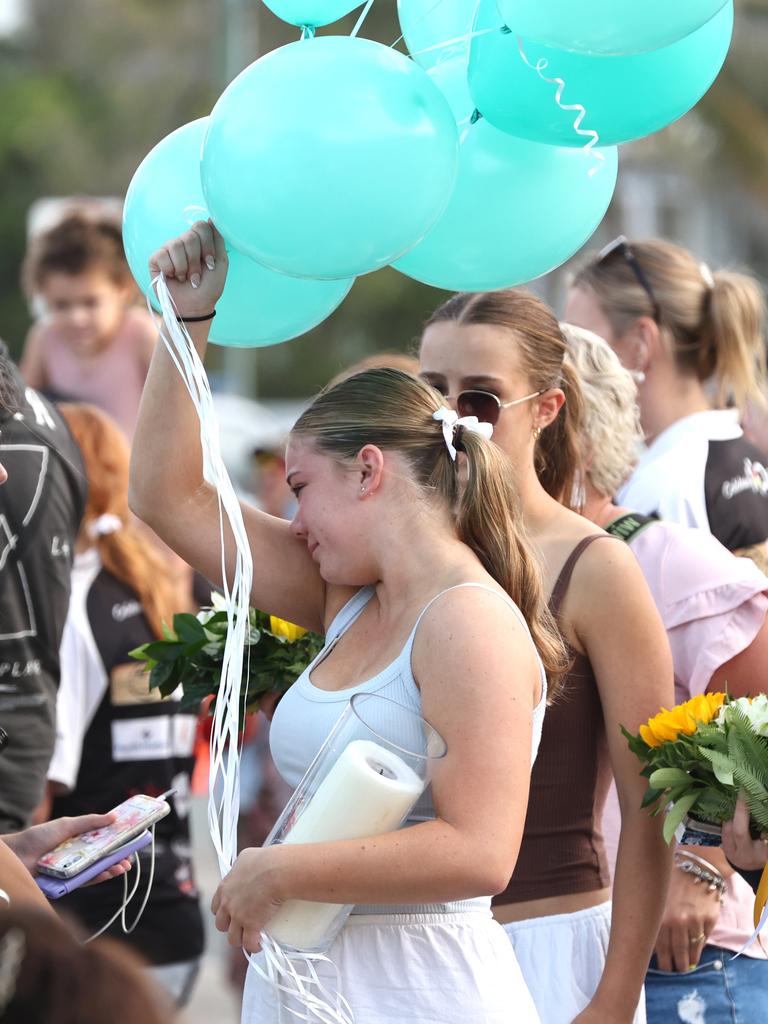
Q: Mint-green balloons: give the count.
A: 7